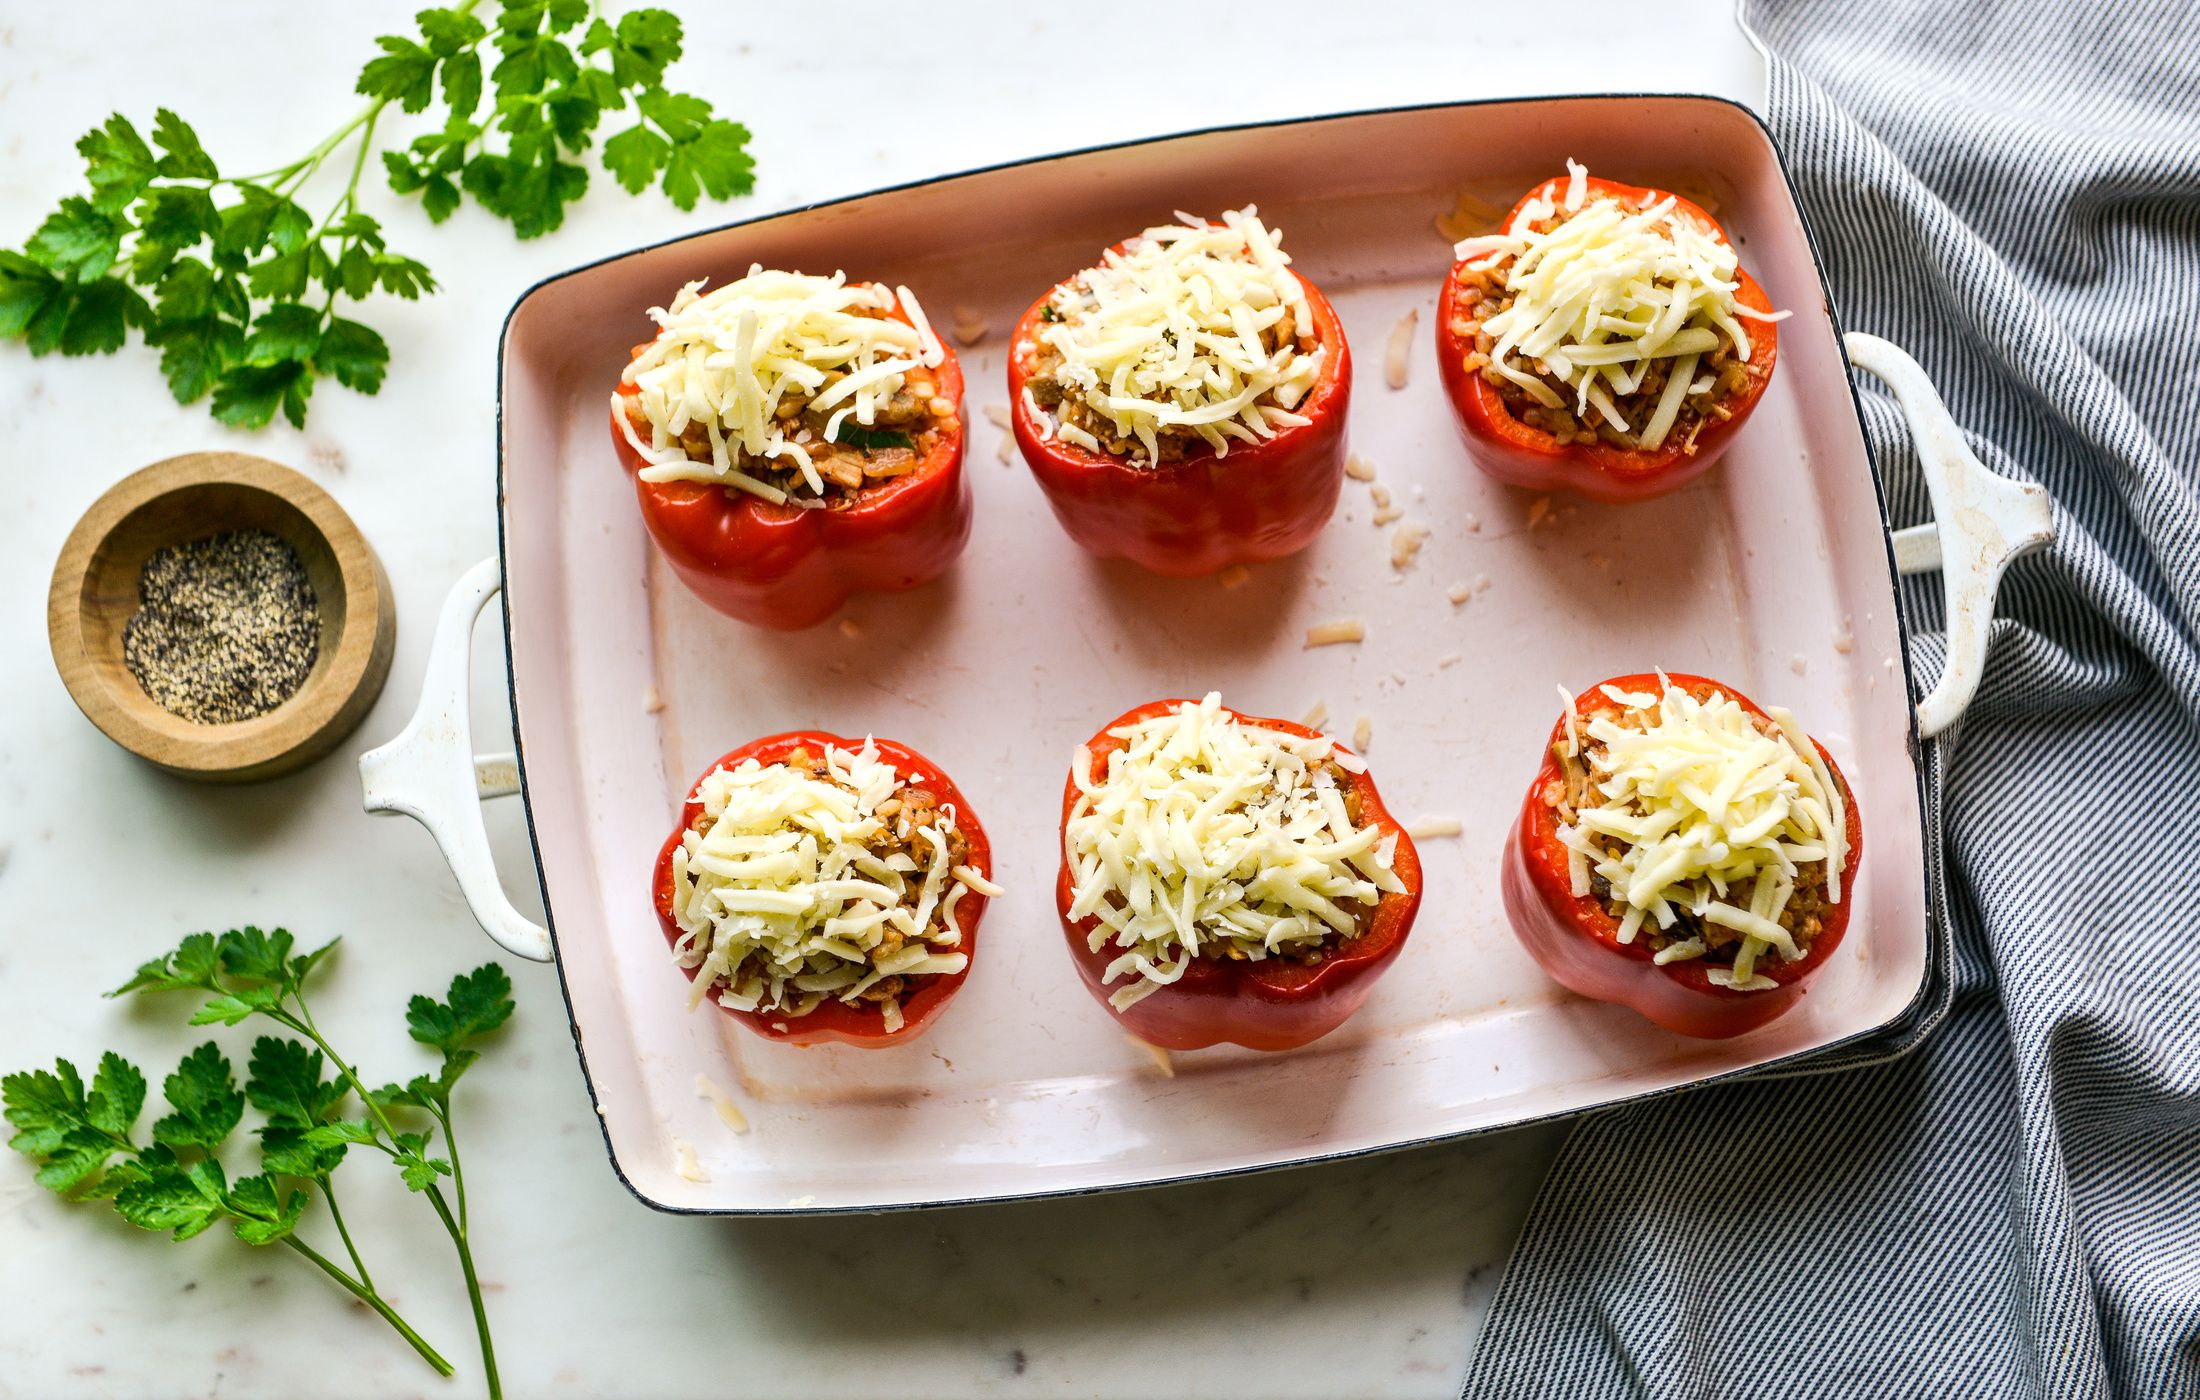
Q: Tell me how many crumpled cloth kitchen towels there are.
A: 1